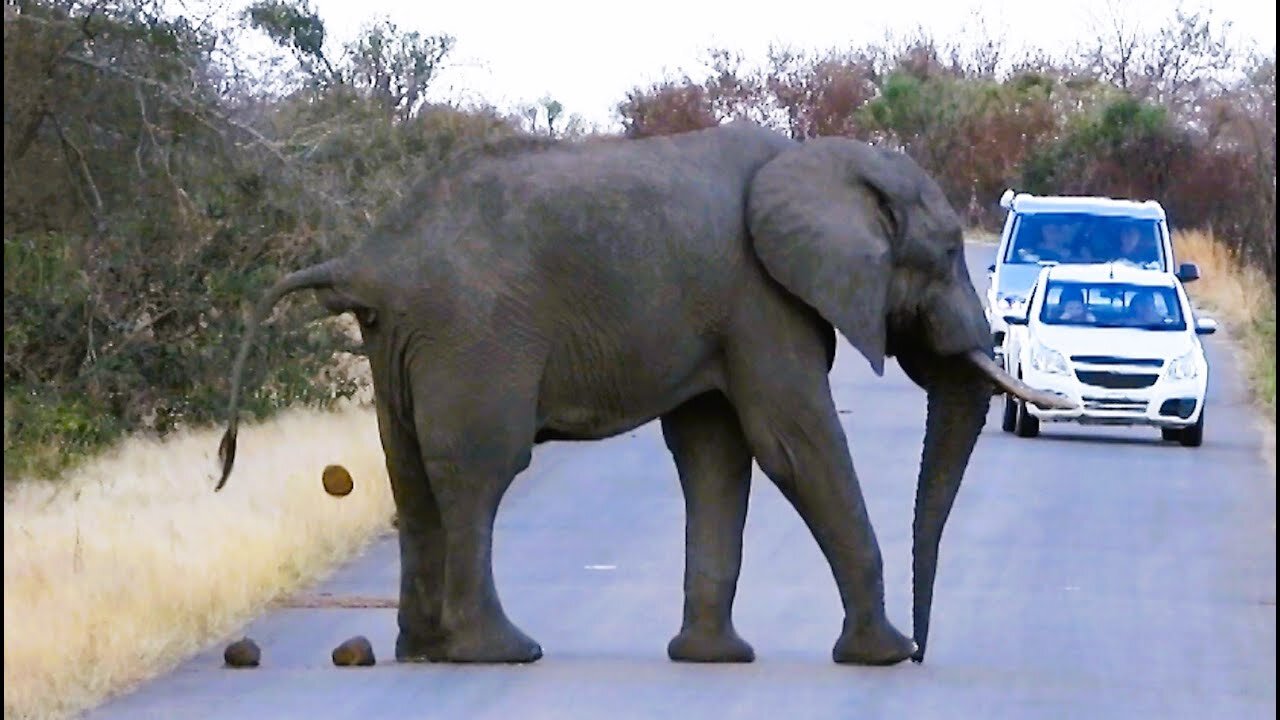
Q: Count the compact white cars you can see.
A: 1